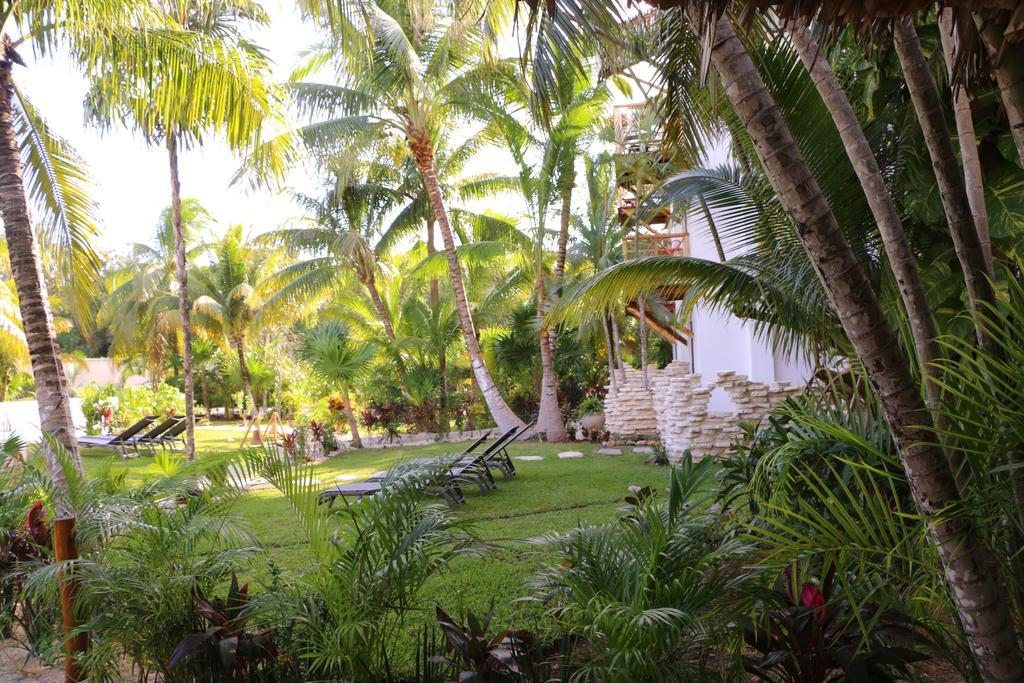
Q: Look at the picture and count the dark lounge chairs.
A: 6